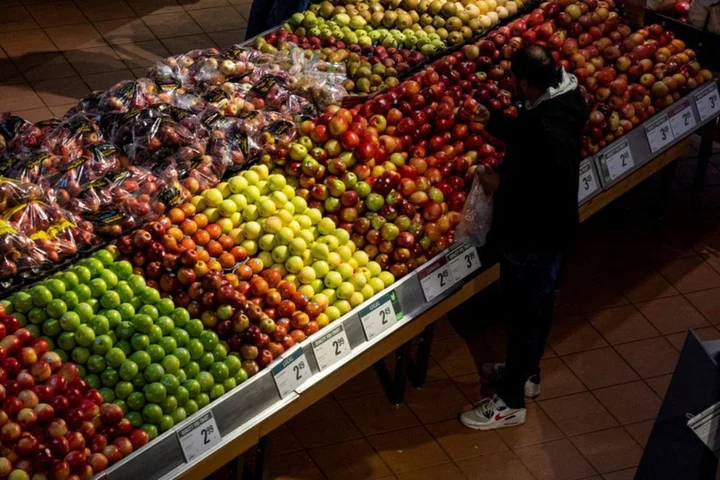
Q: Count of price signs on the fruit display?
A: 11